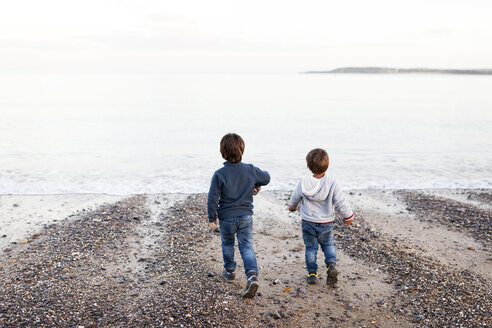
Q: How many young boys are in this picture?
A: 2